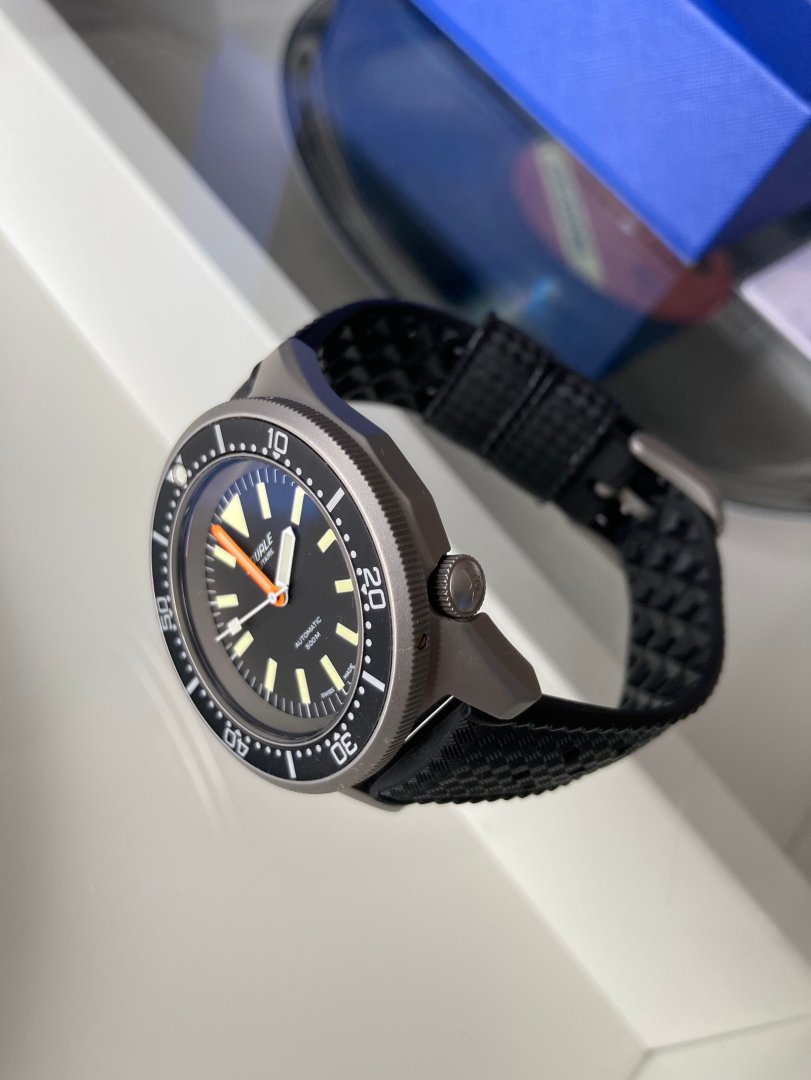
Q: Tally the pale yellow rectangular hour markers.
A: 11